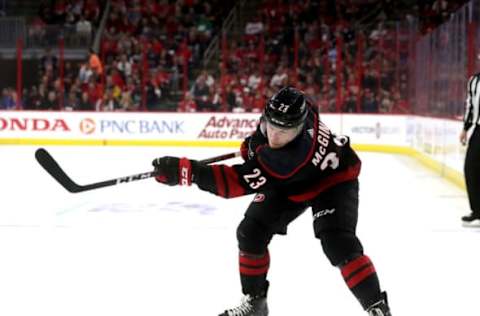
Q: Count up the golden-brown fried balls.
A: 0